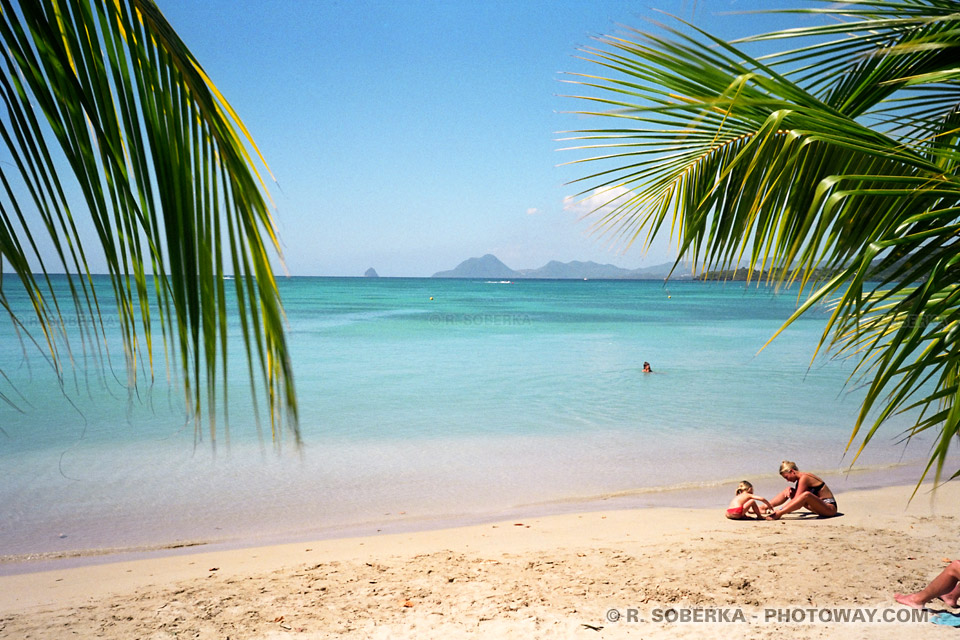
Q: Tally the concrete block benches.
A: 0